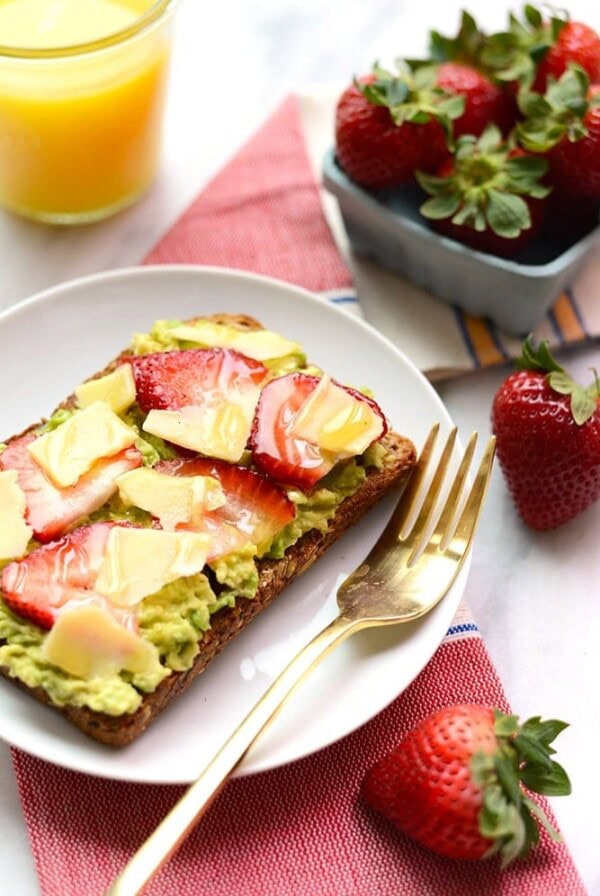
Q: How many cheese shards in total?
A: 9